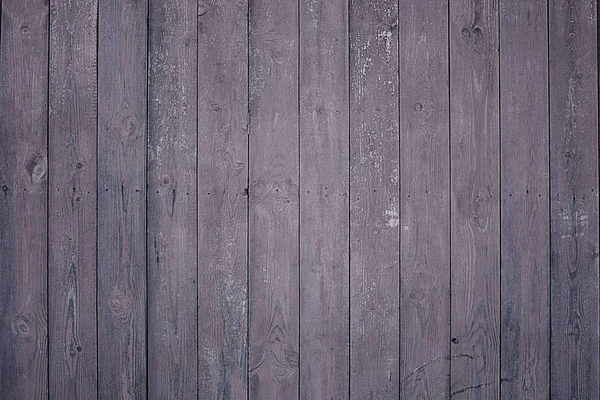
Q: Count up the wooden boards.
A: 12